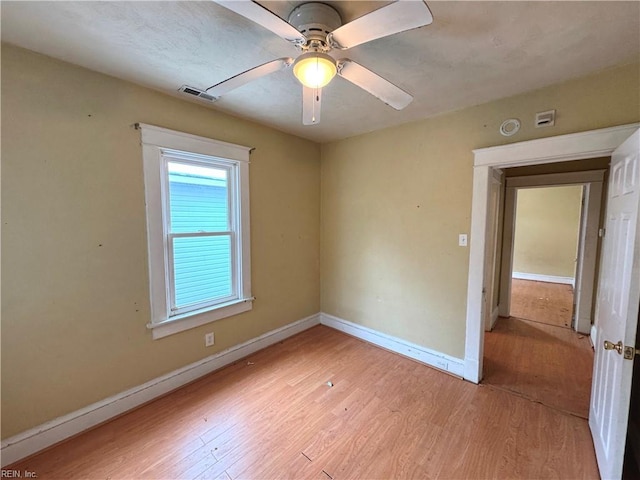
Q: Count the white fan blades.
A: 5